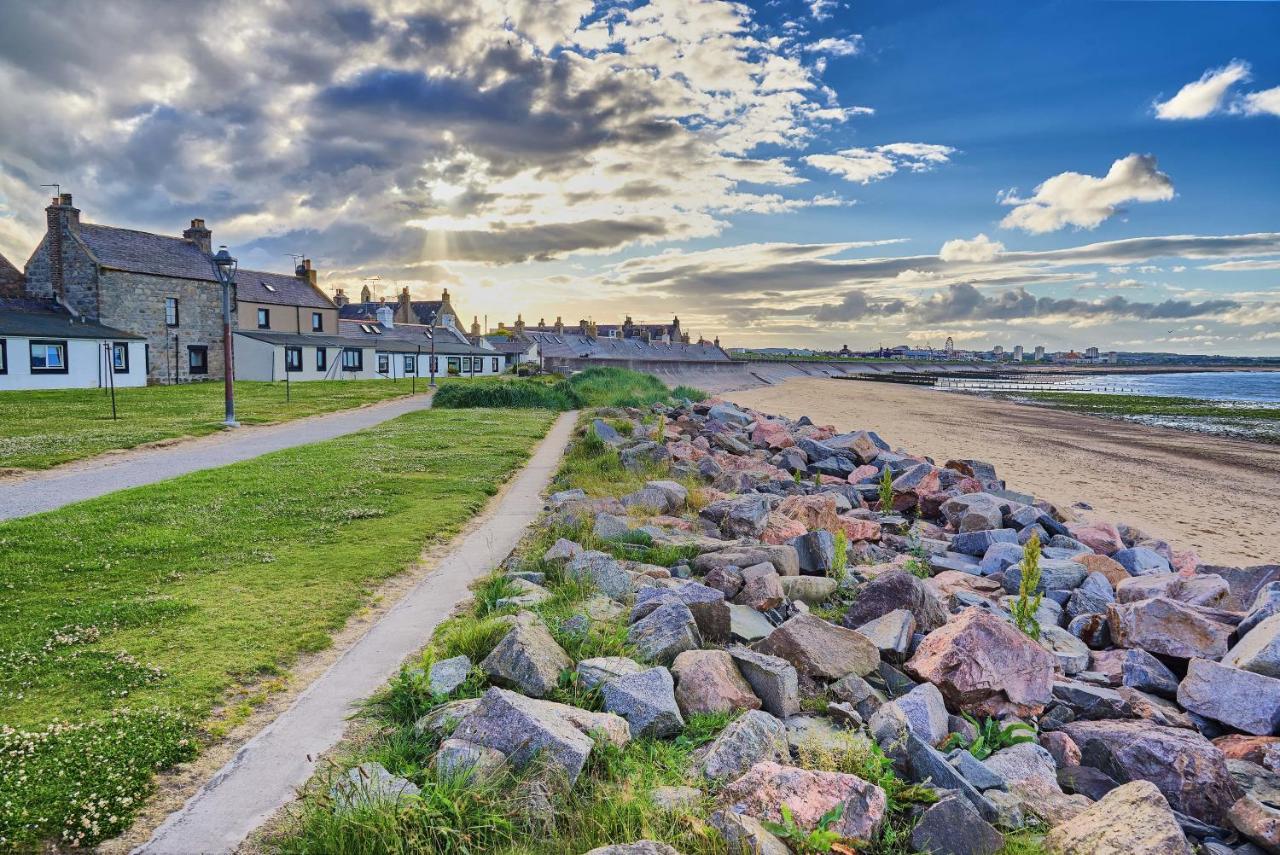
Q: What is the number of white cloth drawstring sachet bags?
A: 0